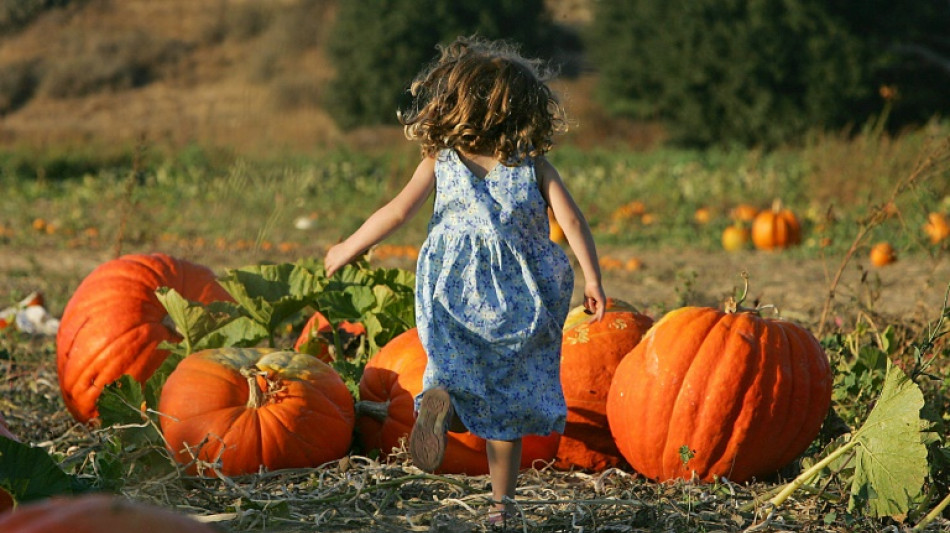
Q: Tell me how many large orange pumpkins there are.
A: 5